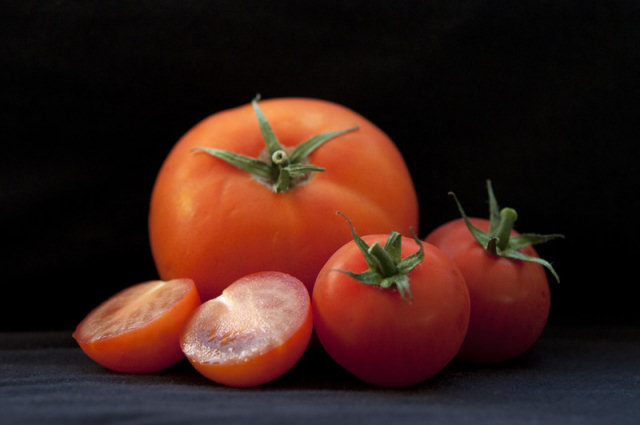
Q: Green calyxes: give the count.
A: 3